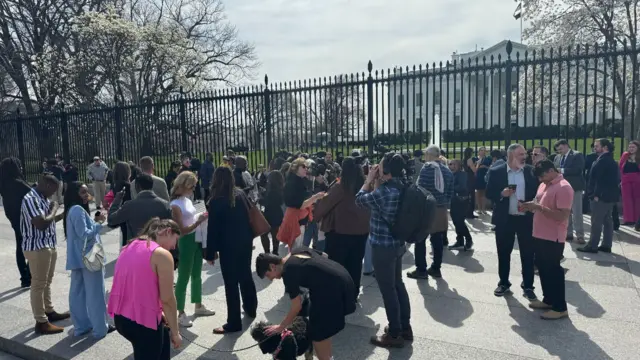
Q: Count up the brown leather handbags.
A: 1